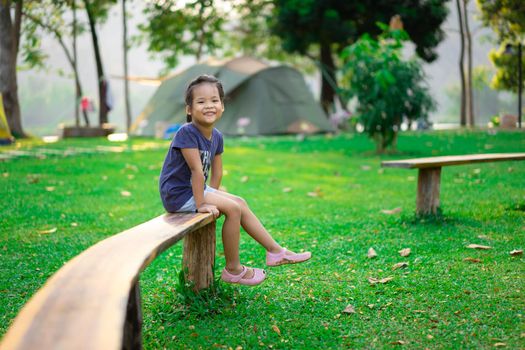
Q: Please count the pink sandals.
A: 2